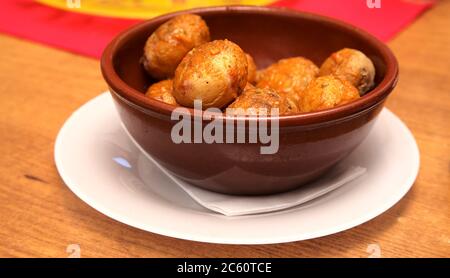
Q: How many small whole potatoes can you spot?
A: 8